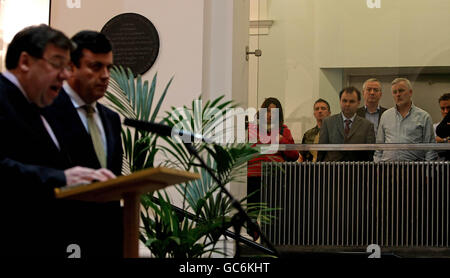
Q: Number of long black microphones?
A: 1